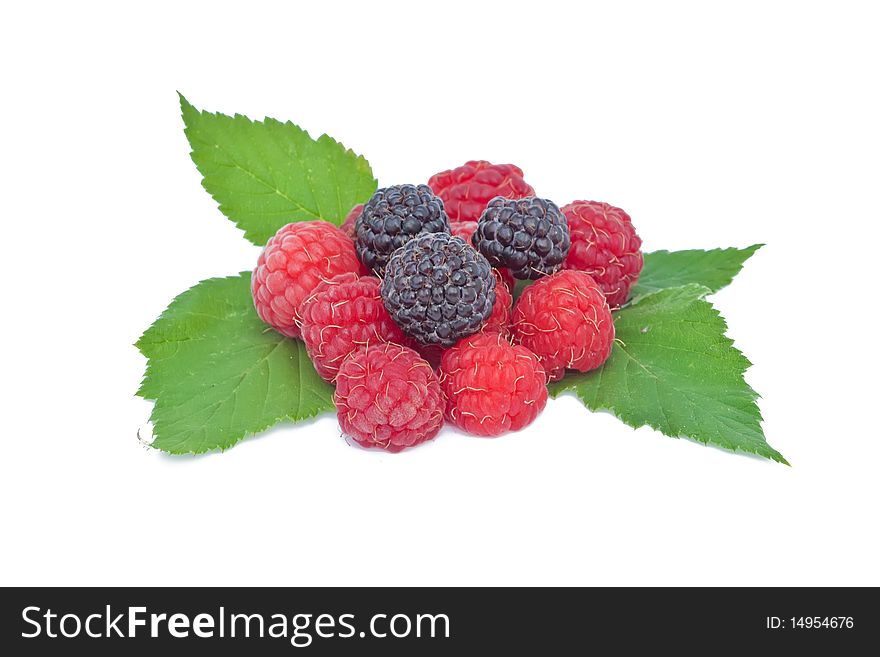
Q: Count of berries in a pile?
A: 13